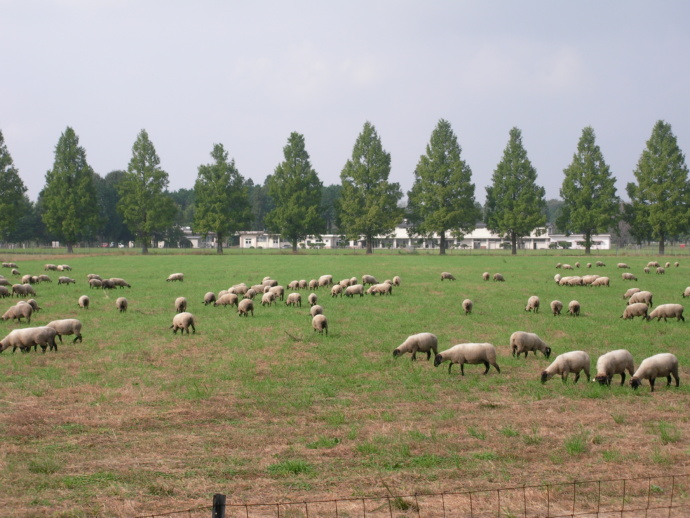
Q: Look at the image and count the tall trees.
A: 10